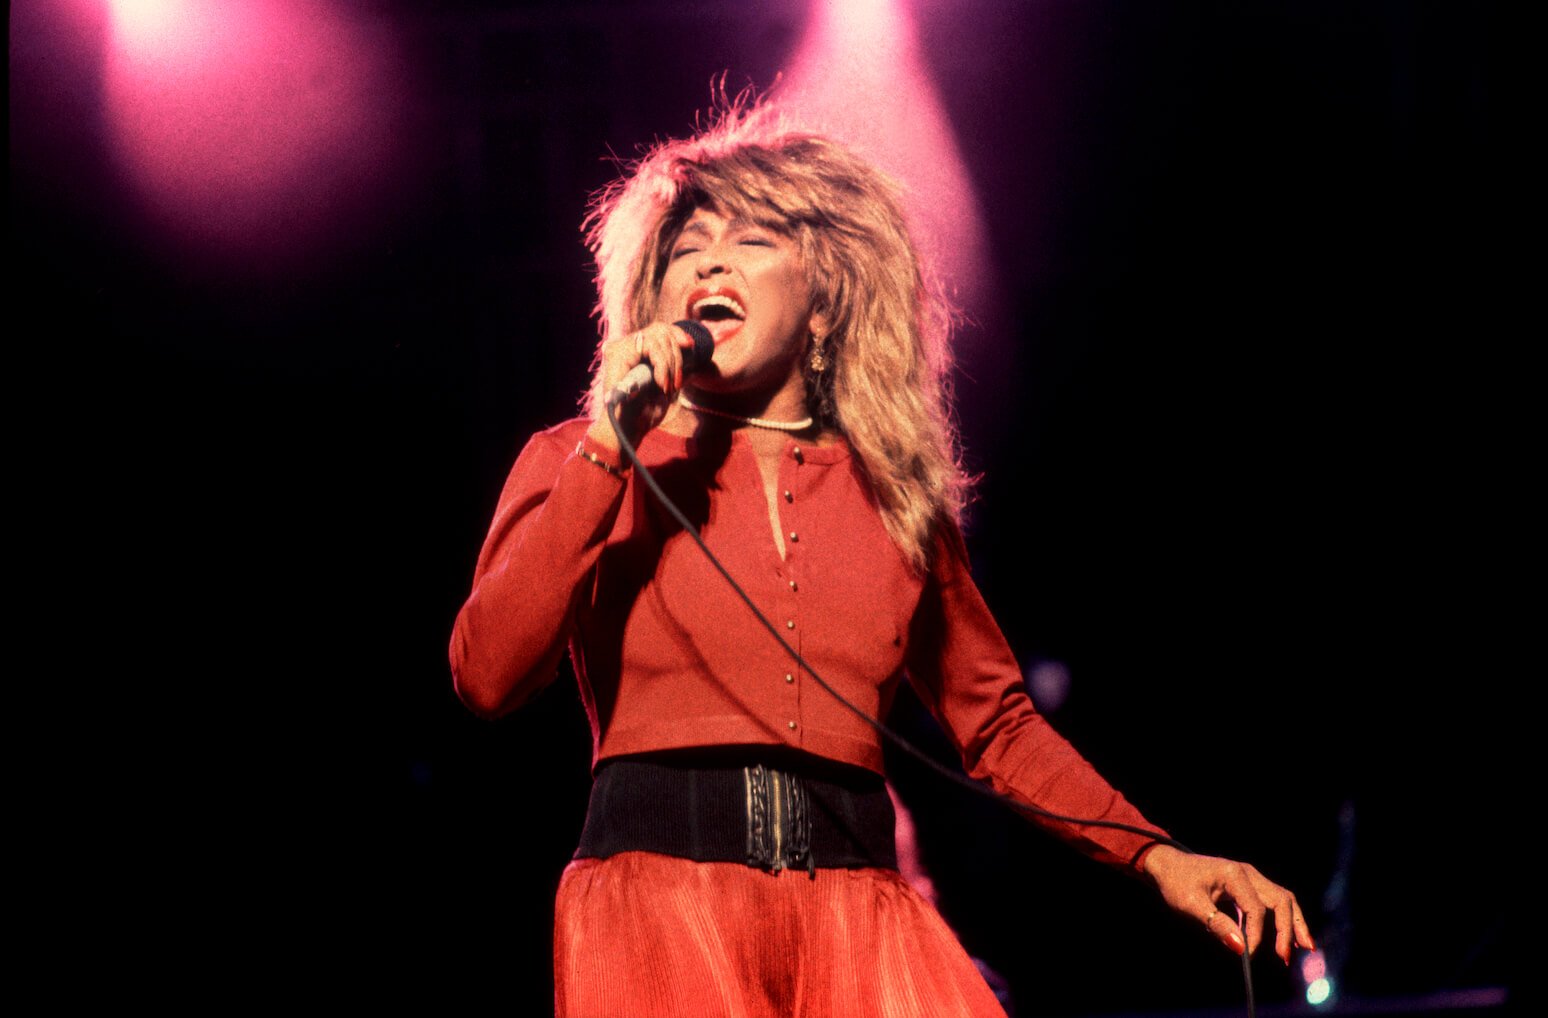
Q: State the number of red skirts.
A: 1